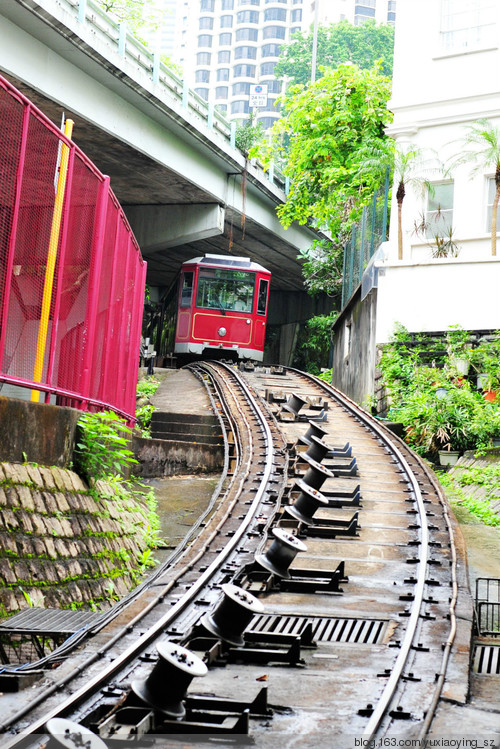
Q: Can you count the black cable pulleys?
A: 9